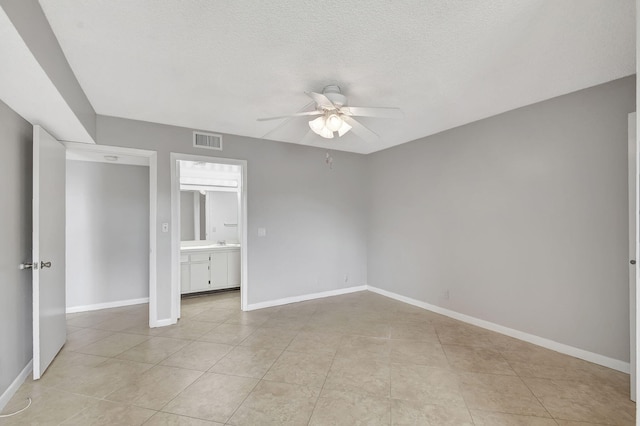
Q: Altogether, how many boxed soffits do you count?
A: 1